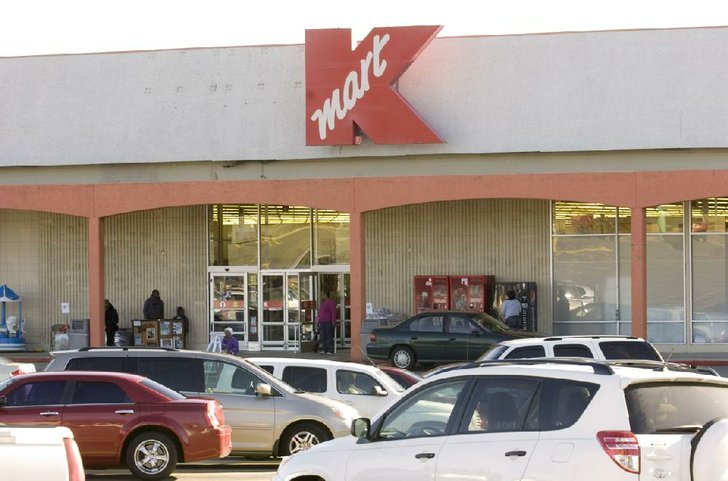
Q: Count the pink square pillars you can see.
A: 3